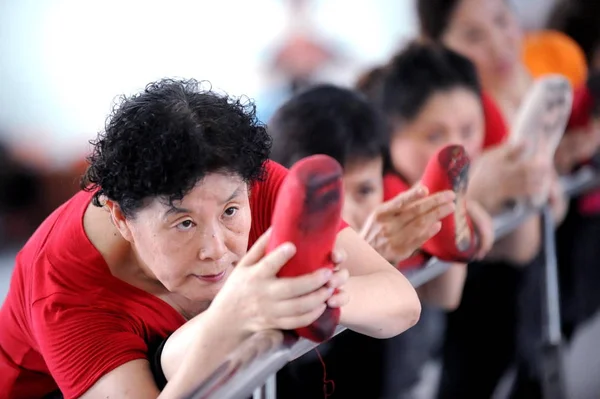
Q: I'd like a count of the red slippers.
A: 2